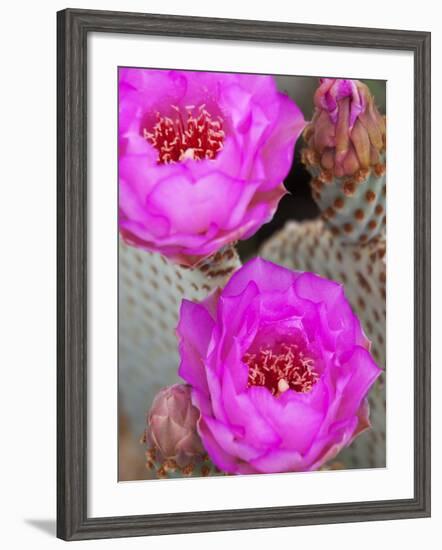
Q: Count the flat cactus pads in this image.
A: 2